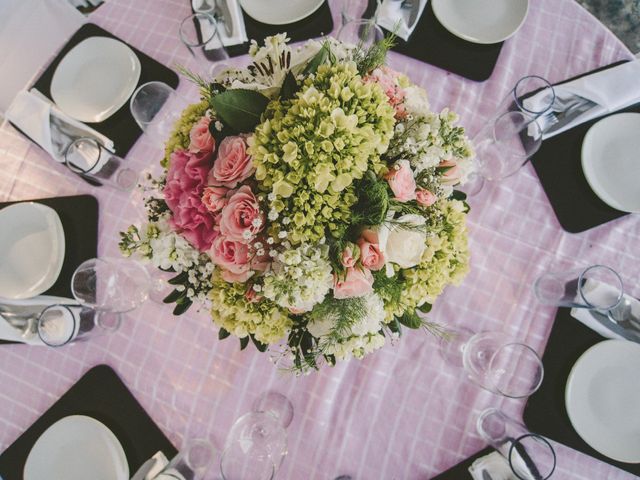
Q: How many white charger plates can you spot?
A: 7